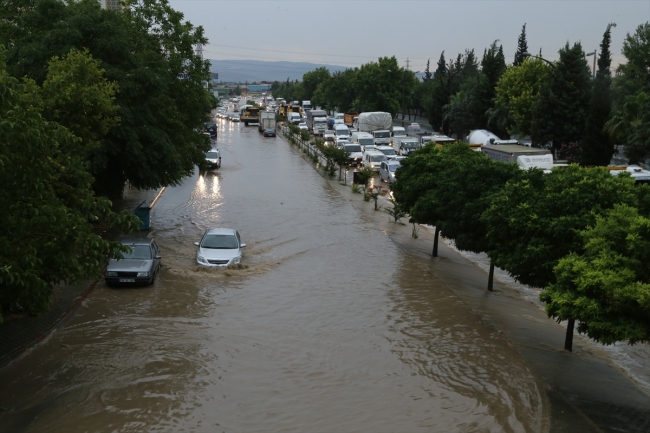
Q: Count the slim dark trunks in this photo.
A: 3